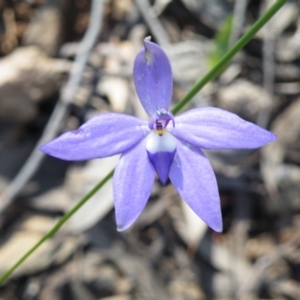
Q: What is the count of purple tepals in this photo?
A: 5